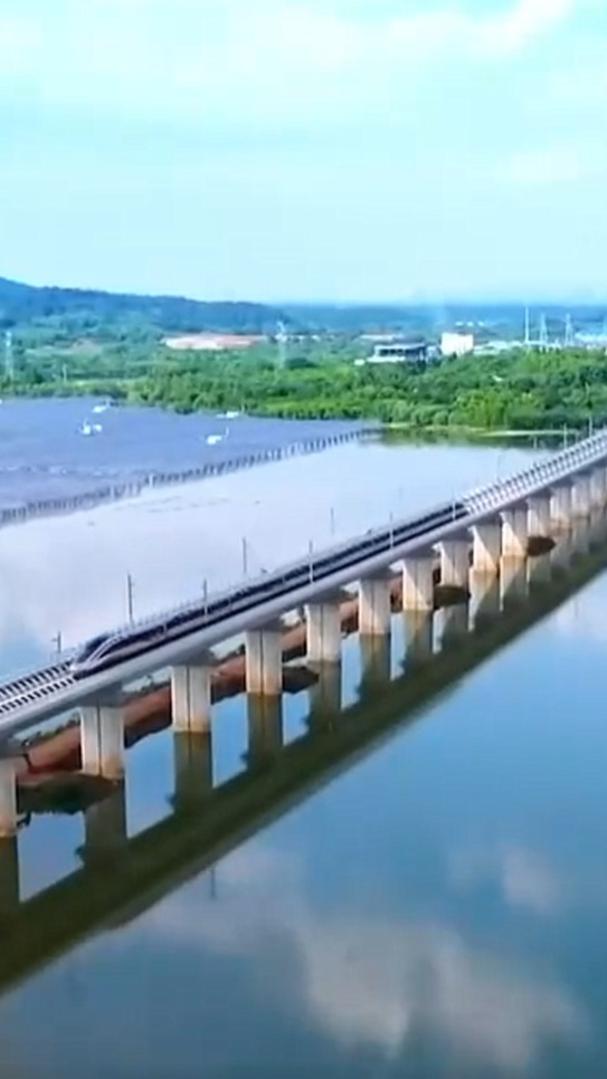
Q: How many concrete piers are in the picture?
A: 14